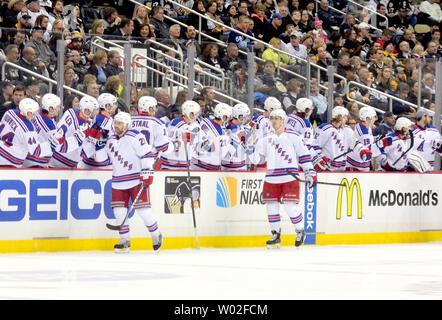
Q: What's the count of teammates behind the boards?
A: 14